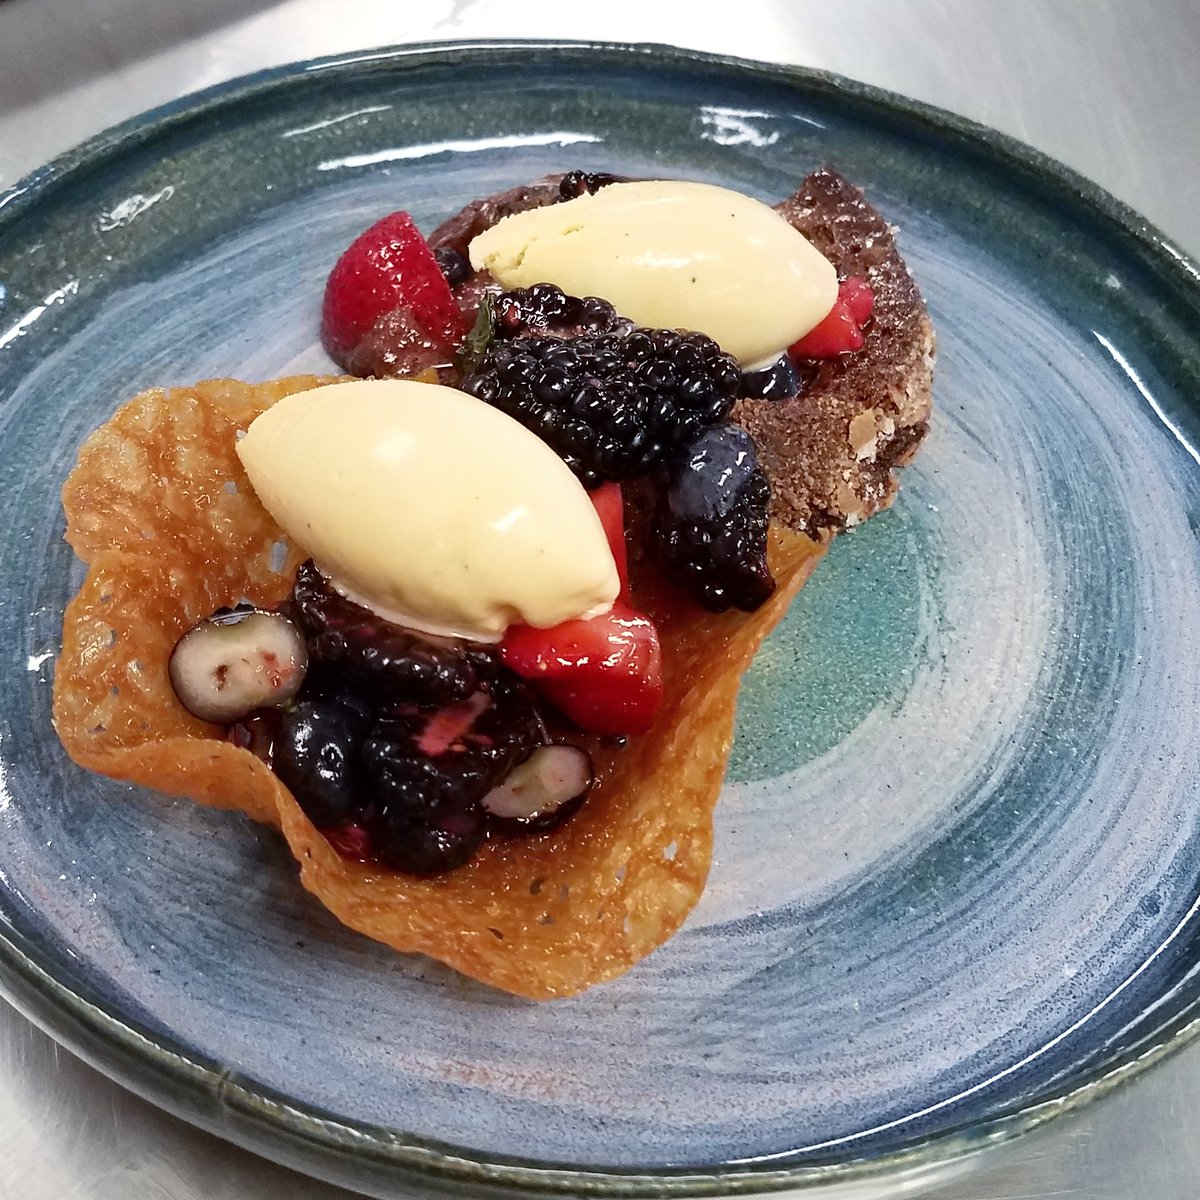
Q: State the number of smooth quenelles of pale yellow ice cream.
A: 2